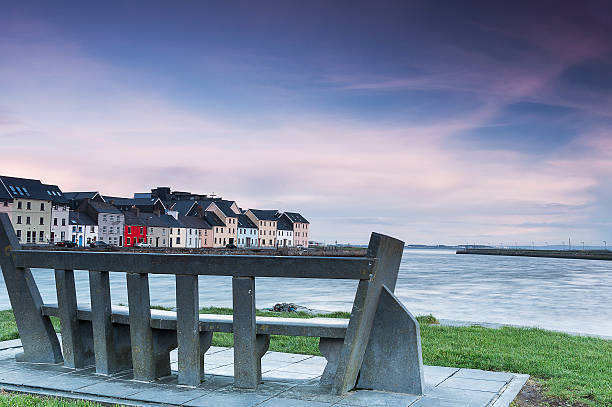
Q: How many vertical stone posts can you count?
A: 5